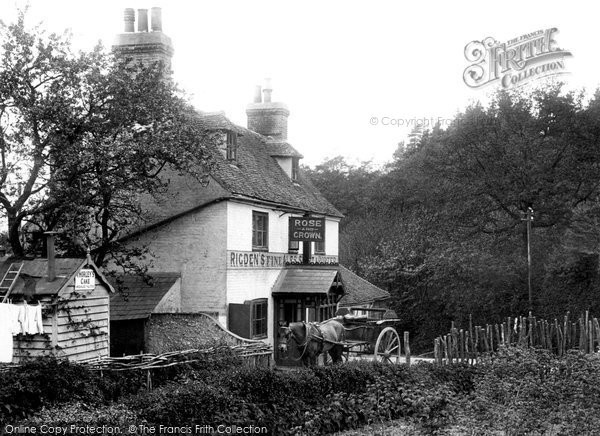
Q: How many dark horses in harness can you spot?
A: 1